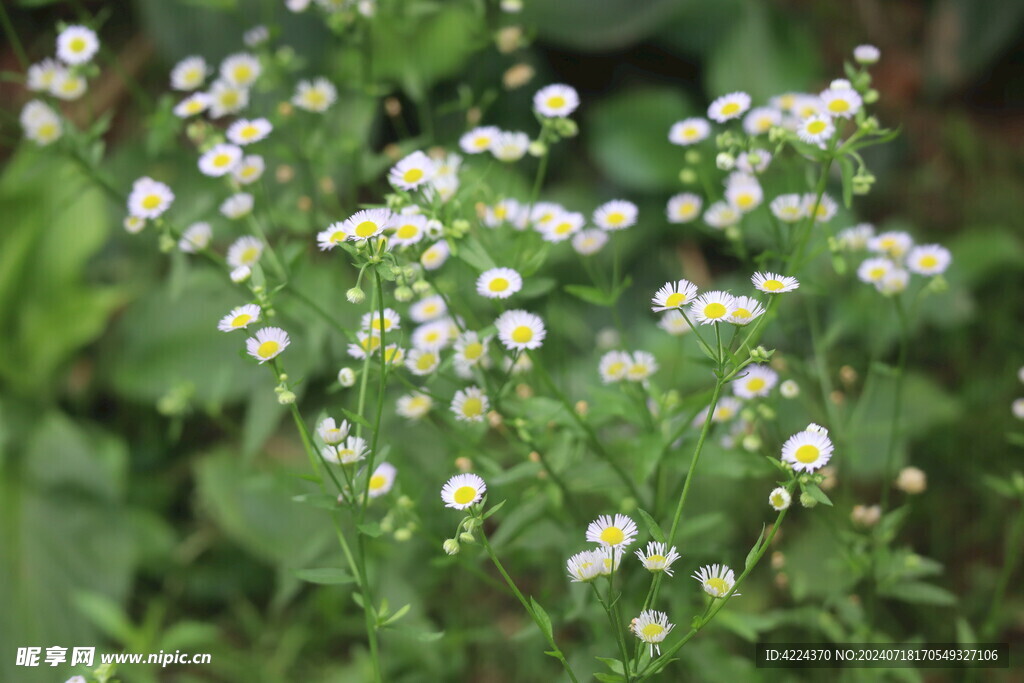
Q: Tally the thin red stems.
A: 0